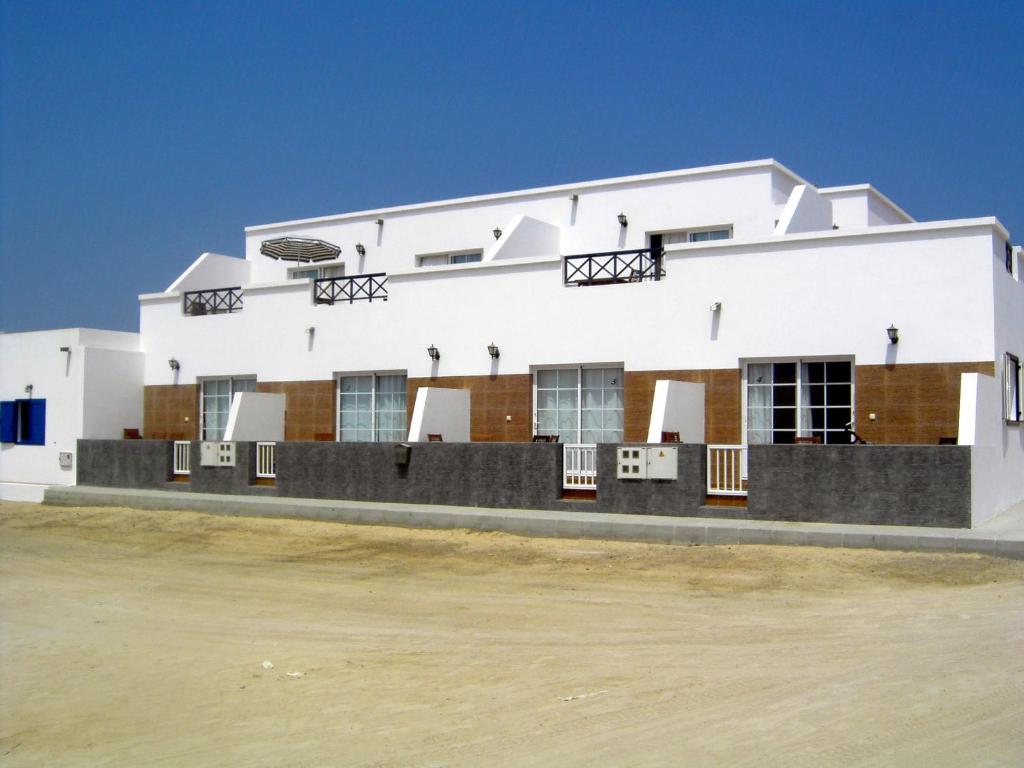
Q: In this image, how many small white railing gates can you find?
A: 4